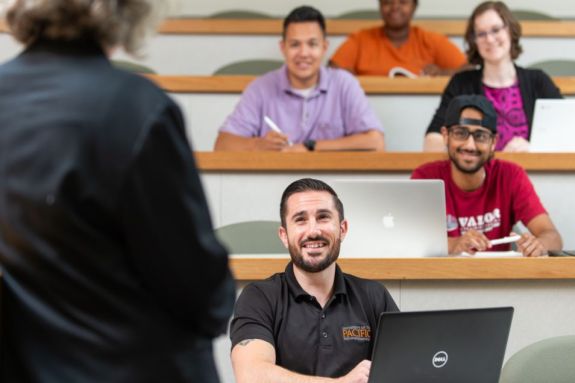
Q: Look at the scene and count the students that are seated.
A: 5